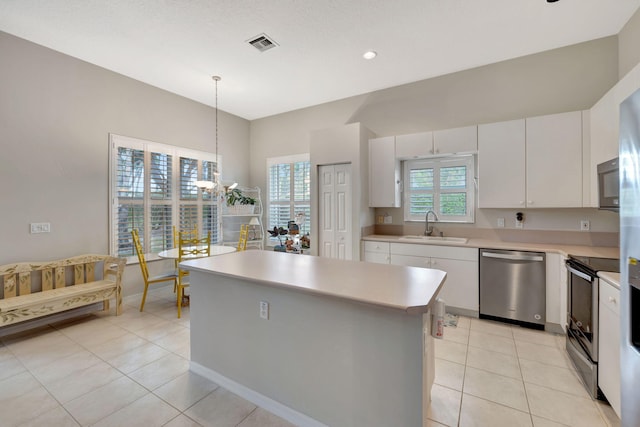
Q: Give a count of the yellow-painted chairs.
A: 4